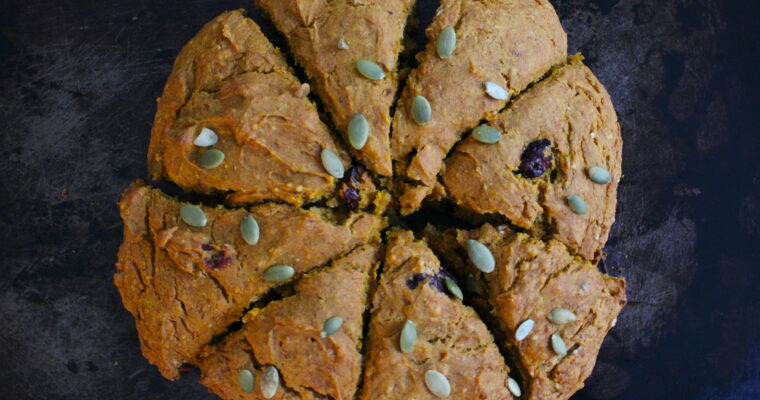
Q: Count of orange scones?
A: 8